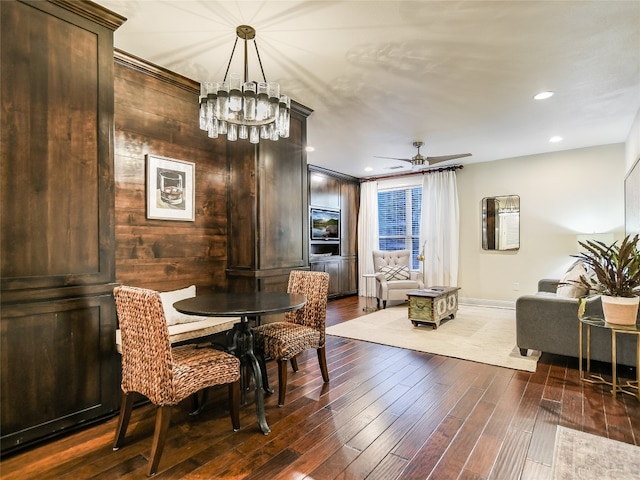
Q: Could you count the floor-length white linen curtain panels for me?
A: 2